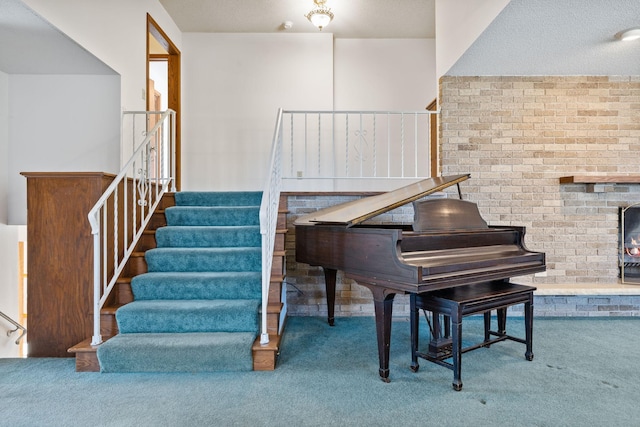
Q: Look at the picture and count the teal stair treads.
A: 7